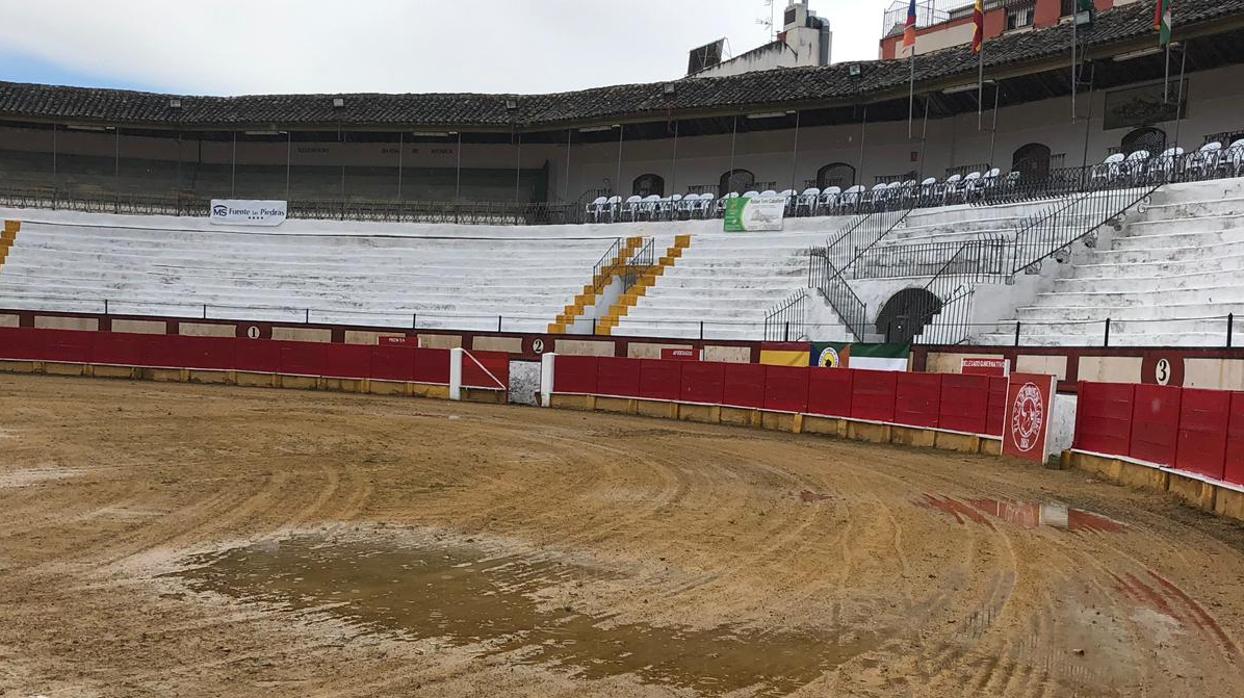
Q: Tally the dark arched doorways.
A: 6